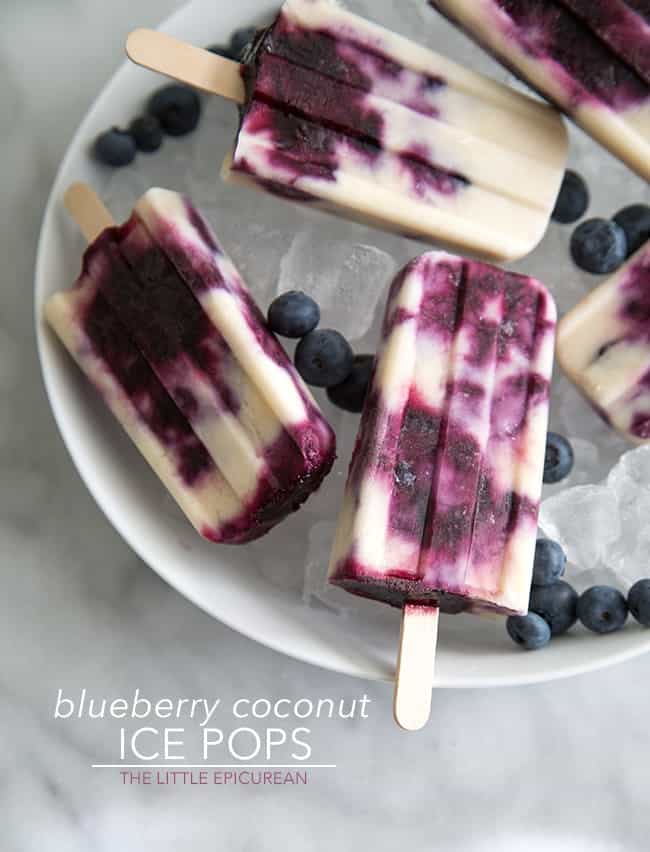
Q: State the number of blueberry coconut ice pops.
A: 5